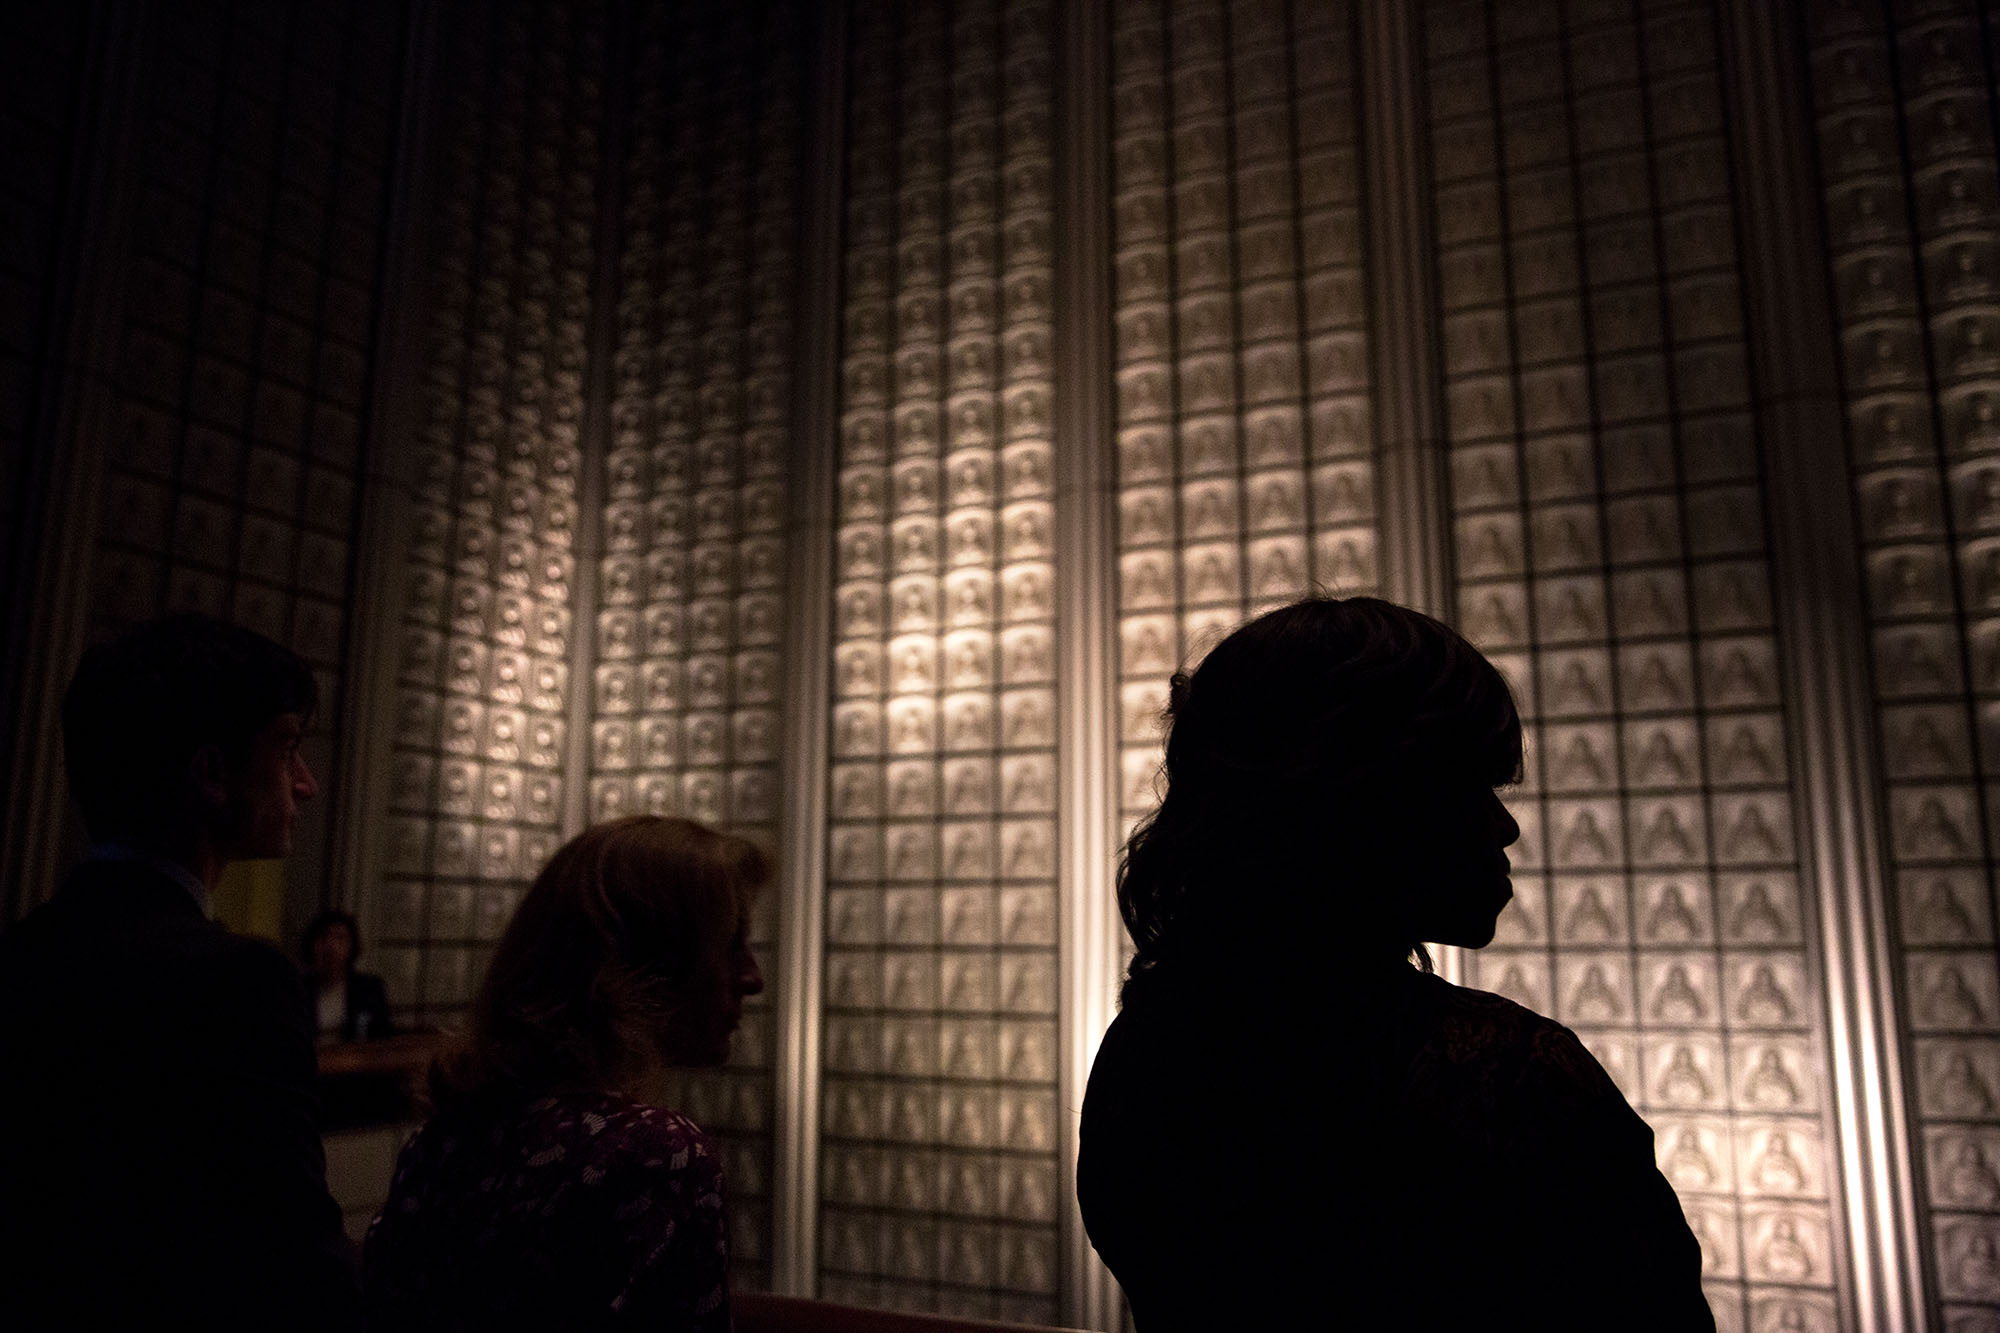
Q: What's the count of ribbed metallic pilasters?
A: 7